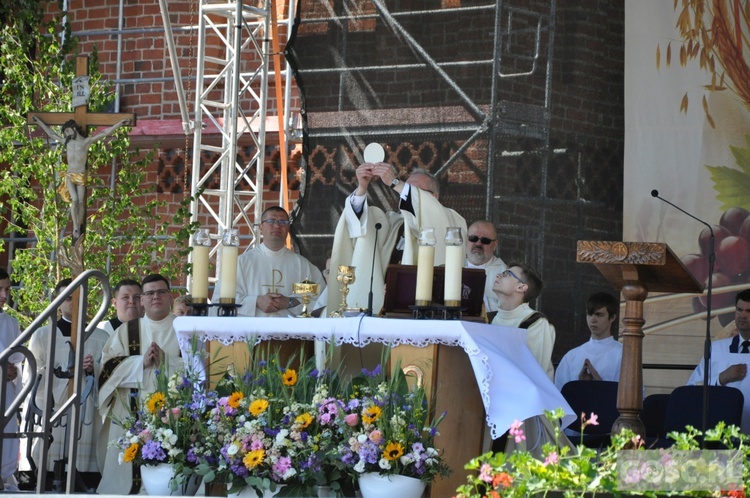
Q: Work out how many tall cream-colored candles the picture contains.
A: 4